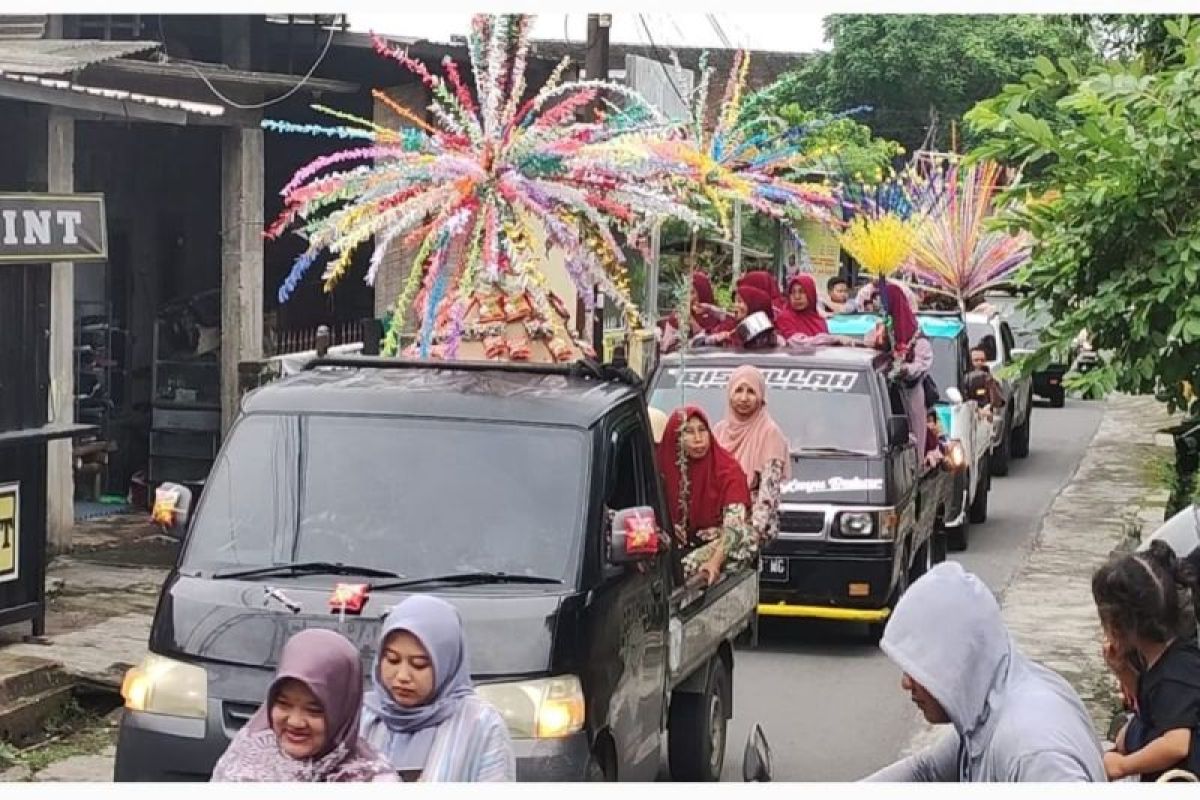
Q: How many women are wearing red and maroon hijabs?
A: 6